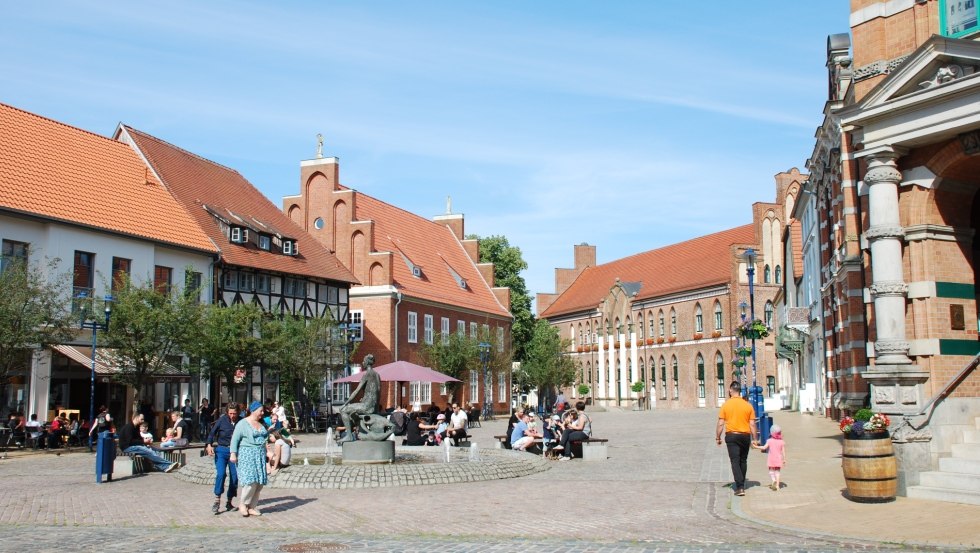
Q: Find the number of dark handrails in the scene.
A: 1